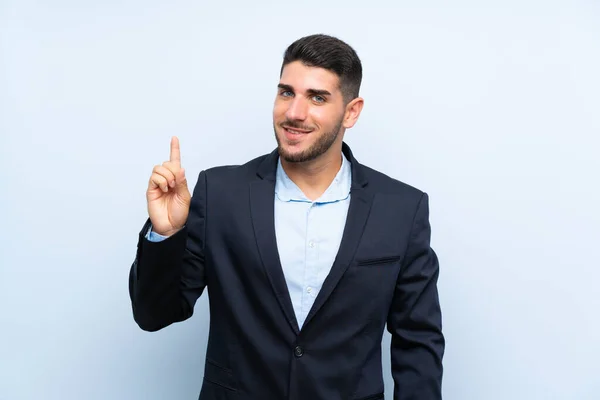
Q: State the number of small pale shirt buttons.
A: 2